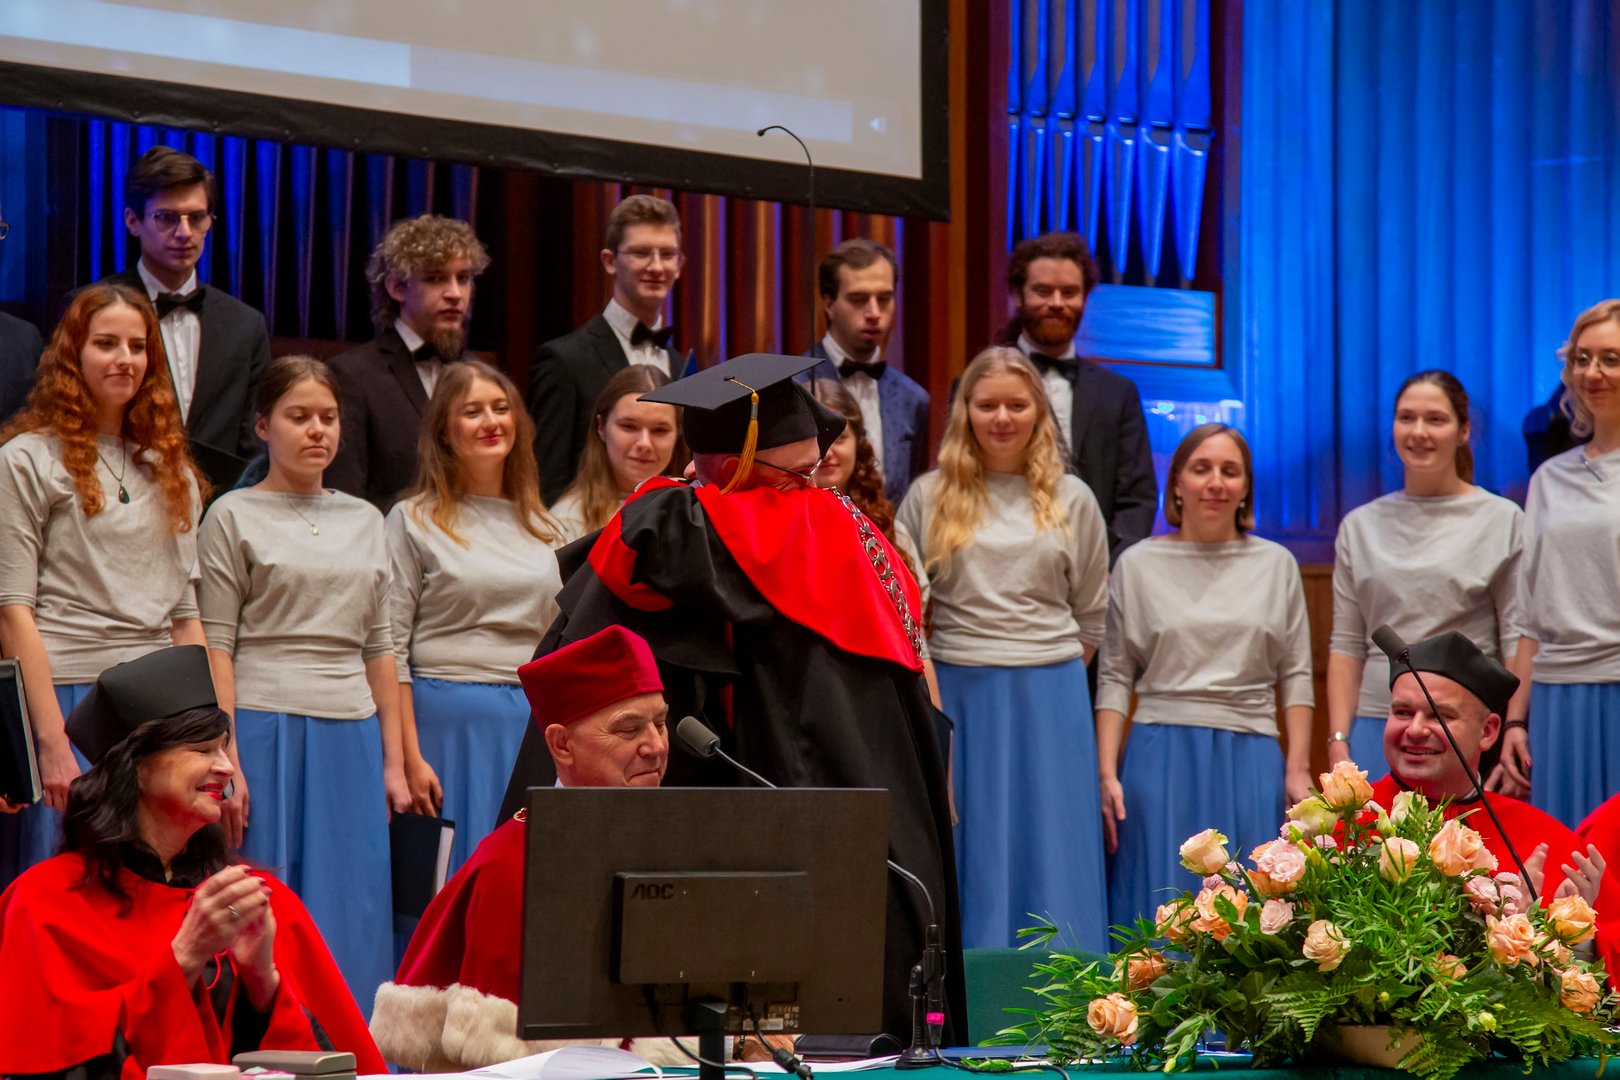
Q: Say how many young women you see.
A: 9